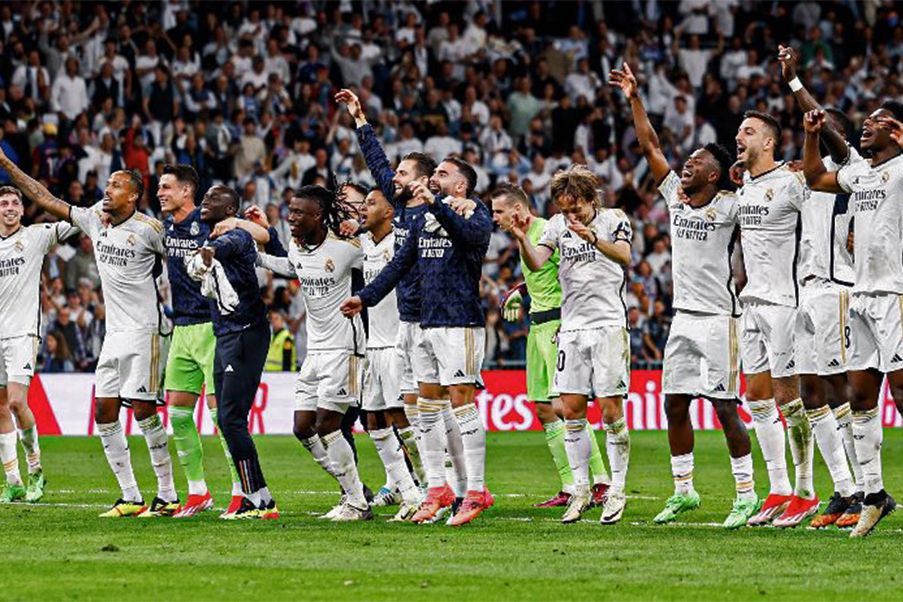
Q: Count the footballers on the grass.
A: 15